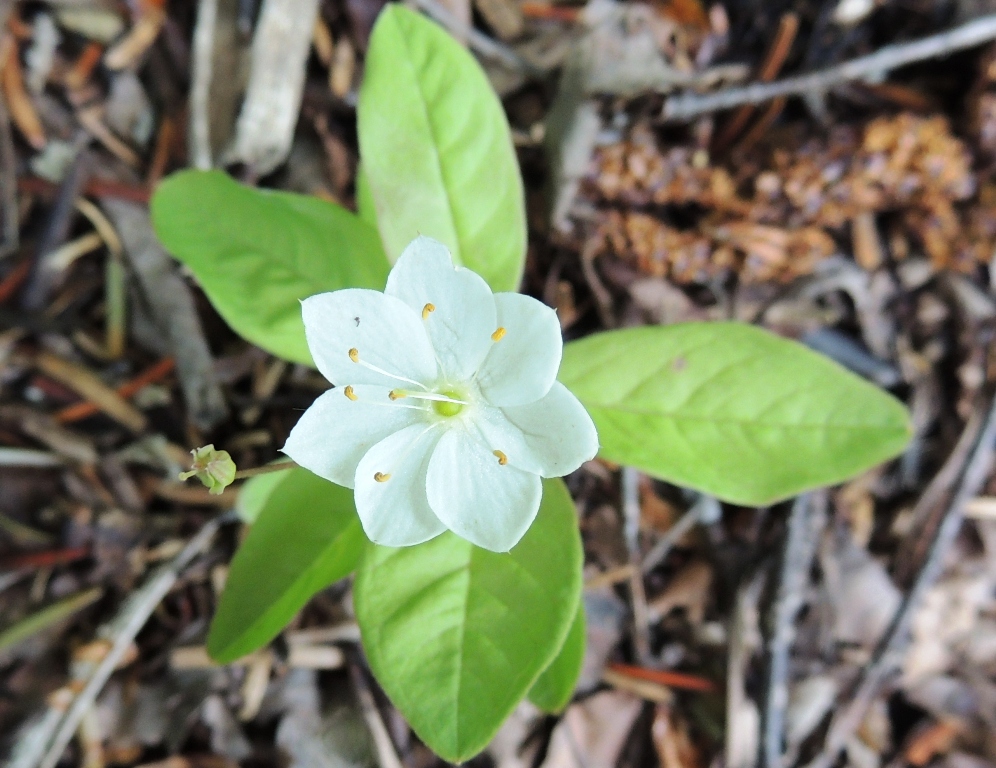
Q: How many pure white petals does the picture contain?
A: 7